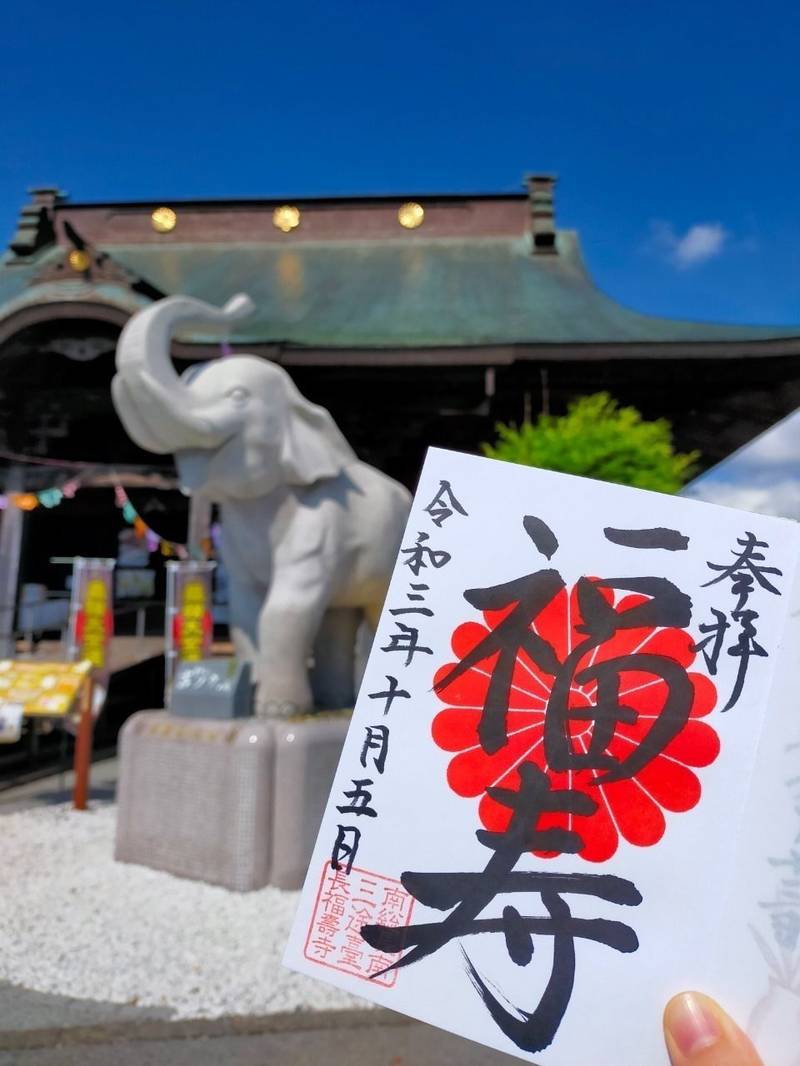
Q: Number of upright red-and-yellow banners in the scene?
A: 2